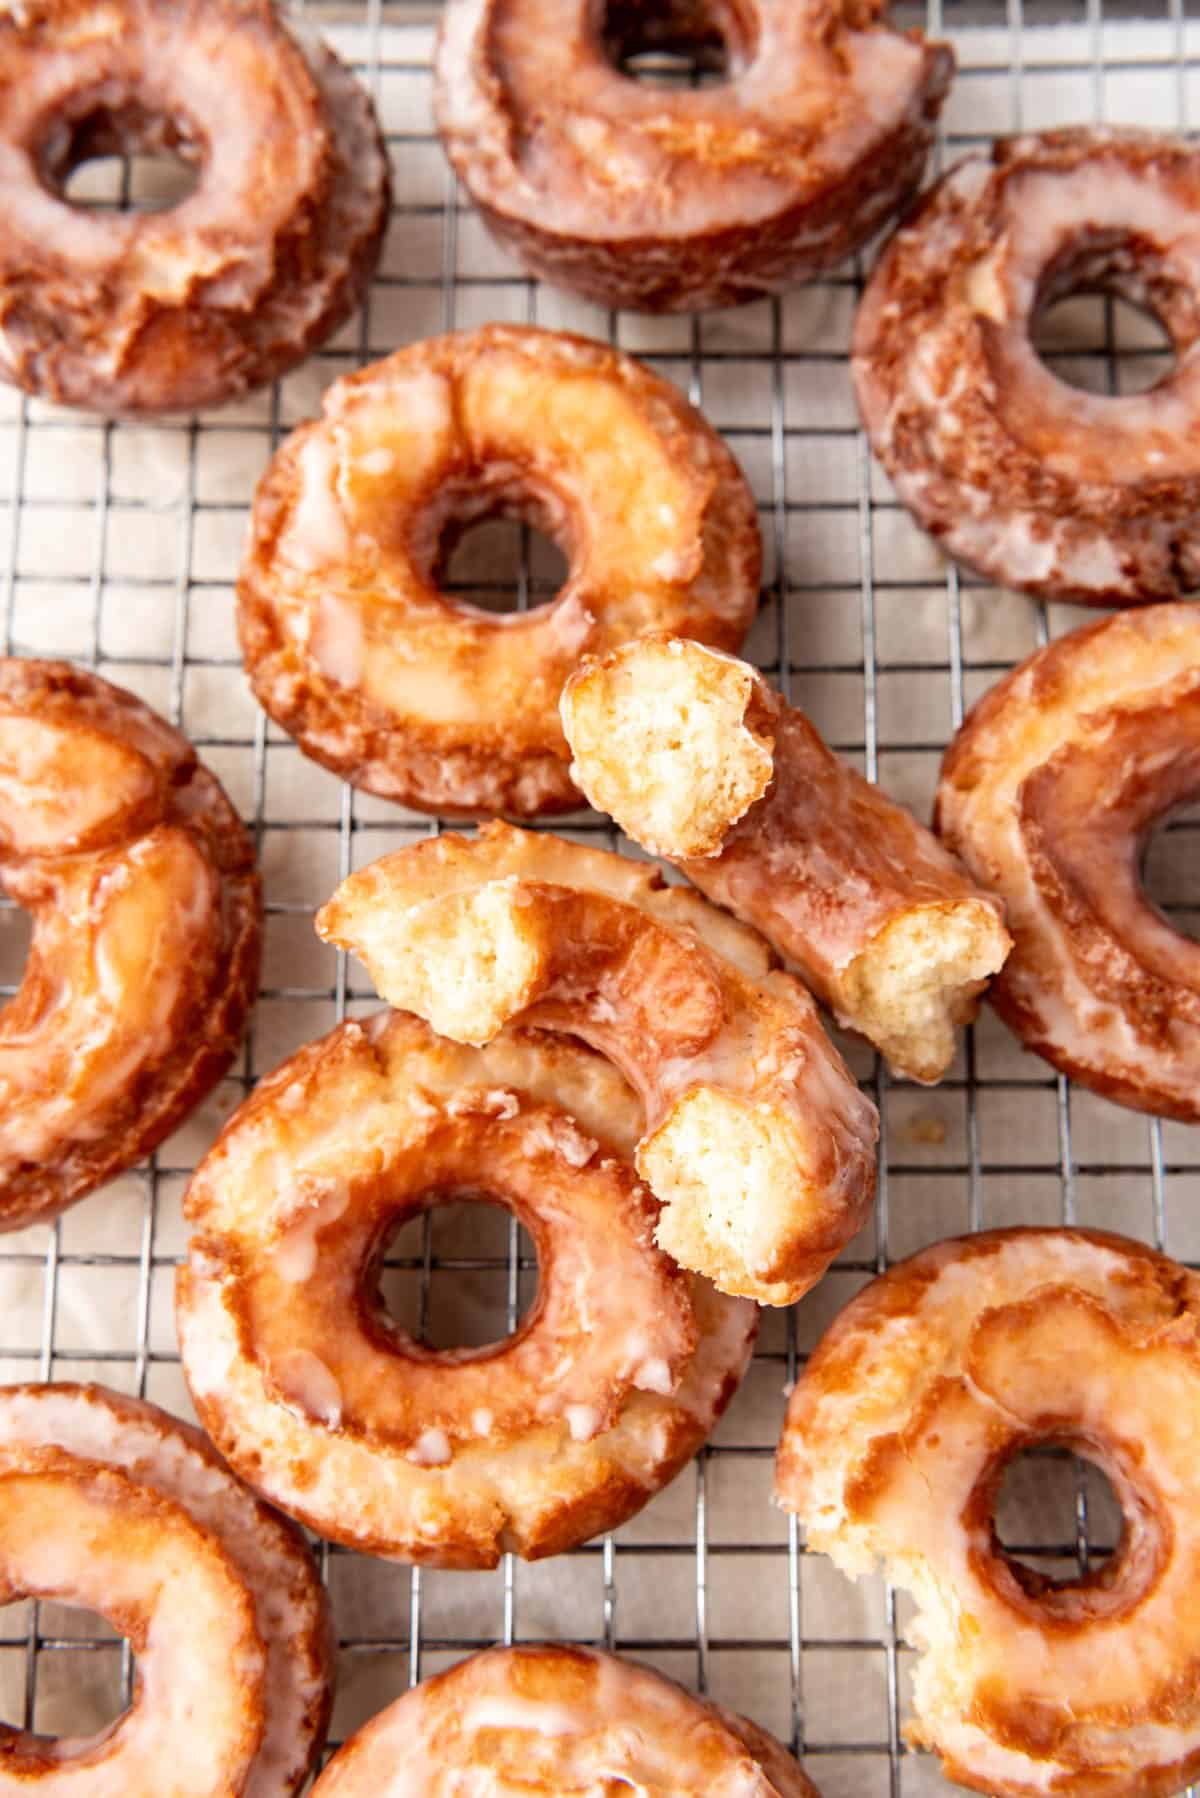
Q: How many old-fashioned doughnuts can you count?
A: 11